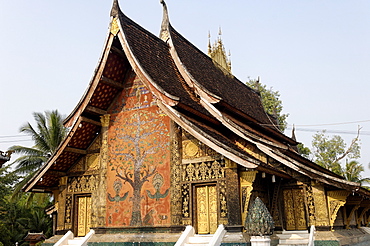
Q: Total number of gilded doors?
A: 3